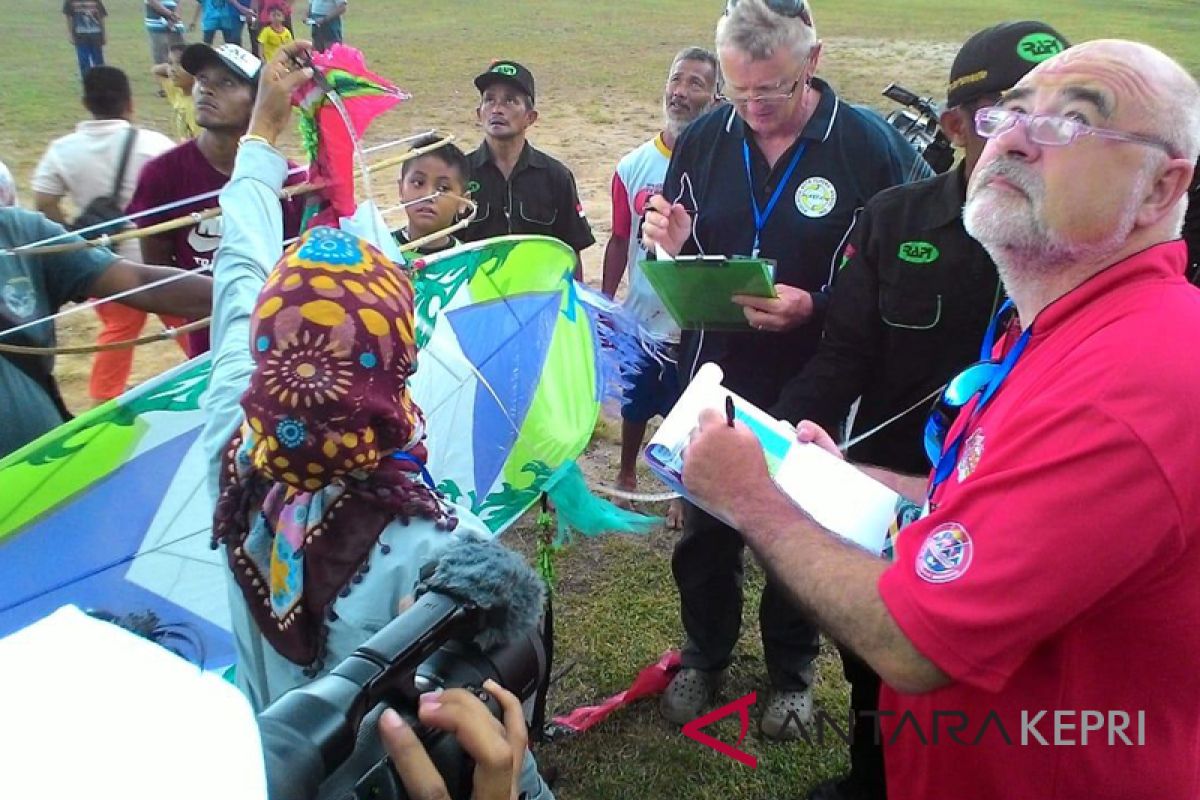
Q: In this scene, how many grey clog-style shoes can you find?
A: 2